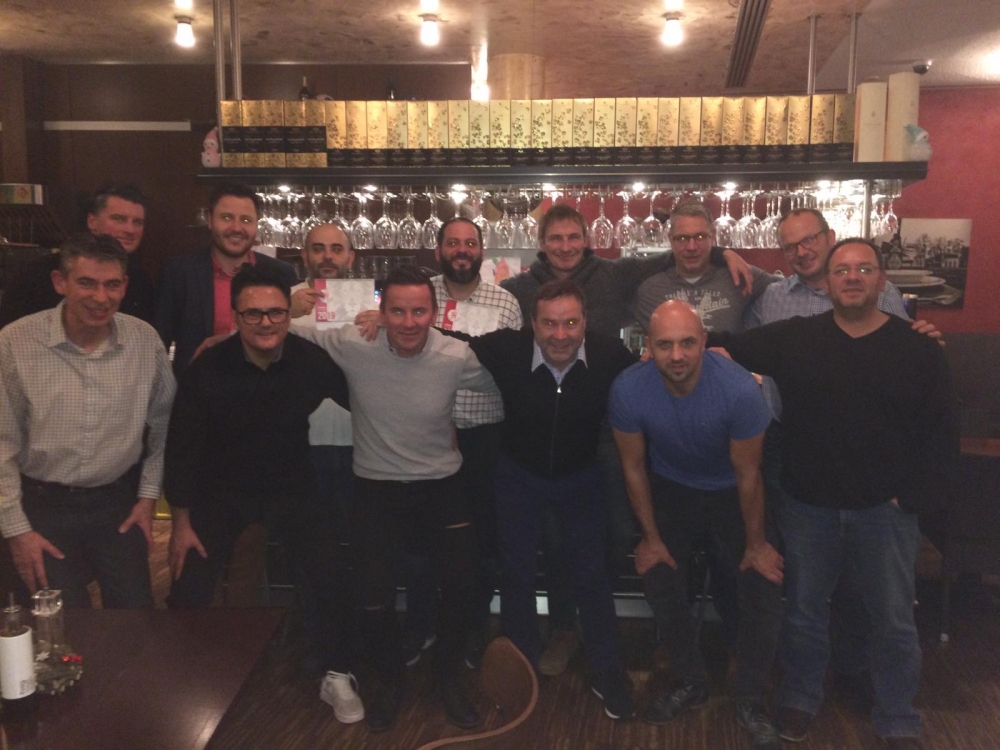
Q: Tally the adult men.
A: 13